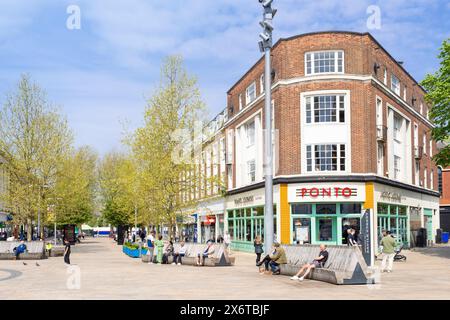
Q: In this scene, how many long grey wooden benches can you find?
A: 3